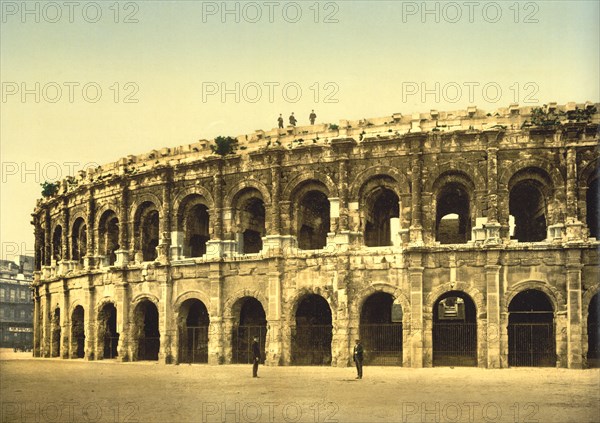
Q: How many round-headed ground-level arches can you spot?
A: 11